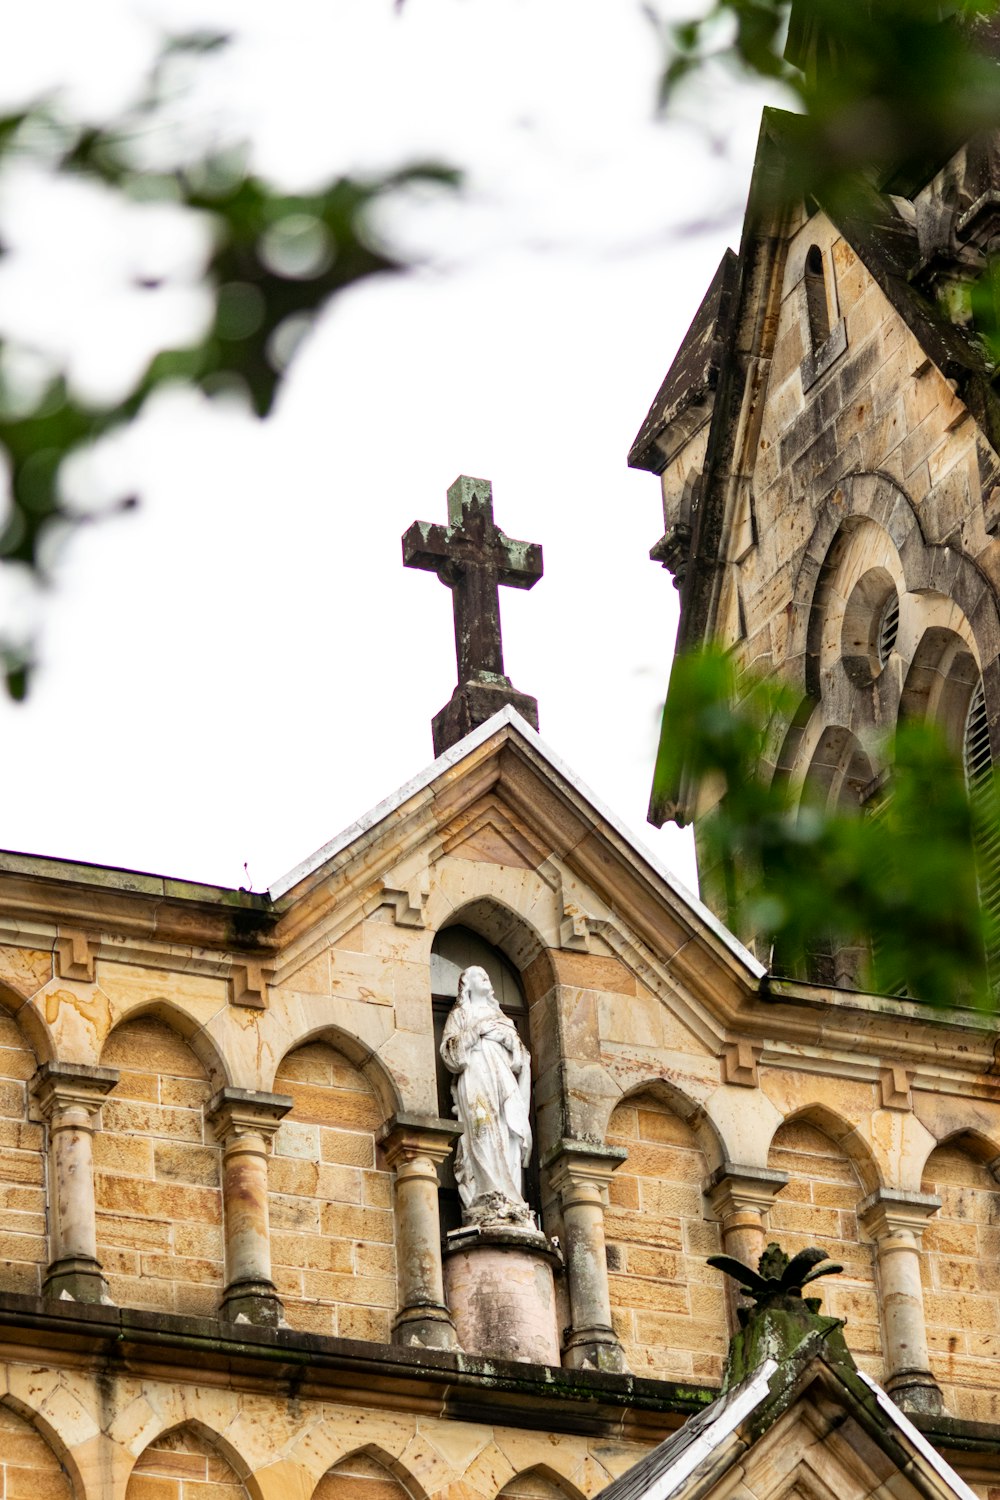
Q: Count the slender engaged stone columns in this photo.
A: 6